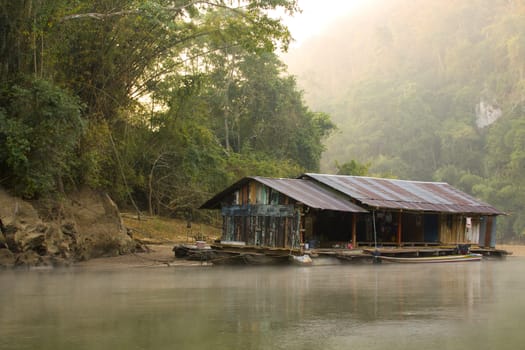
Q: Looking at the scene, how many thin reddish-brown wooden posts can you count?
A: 2